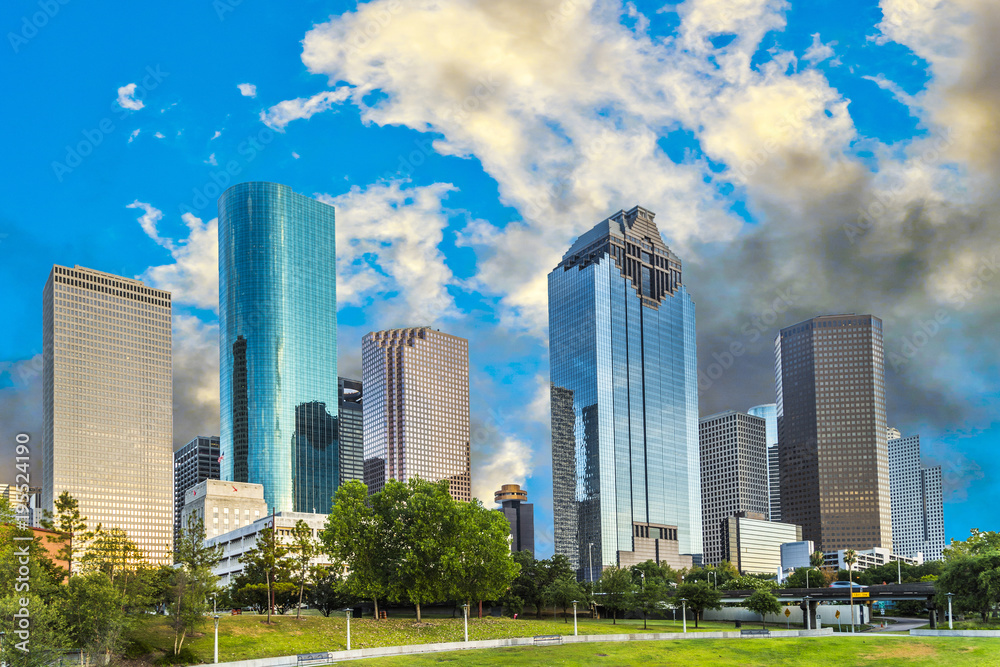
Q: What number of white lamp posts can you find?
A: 7